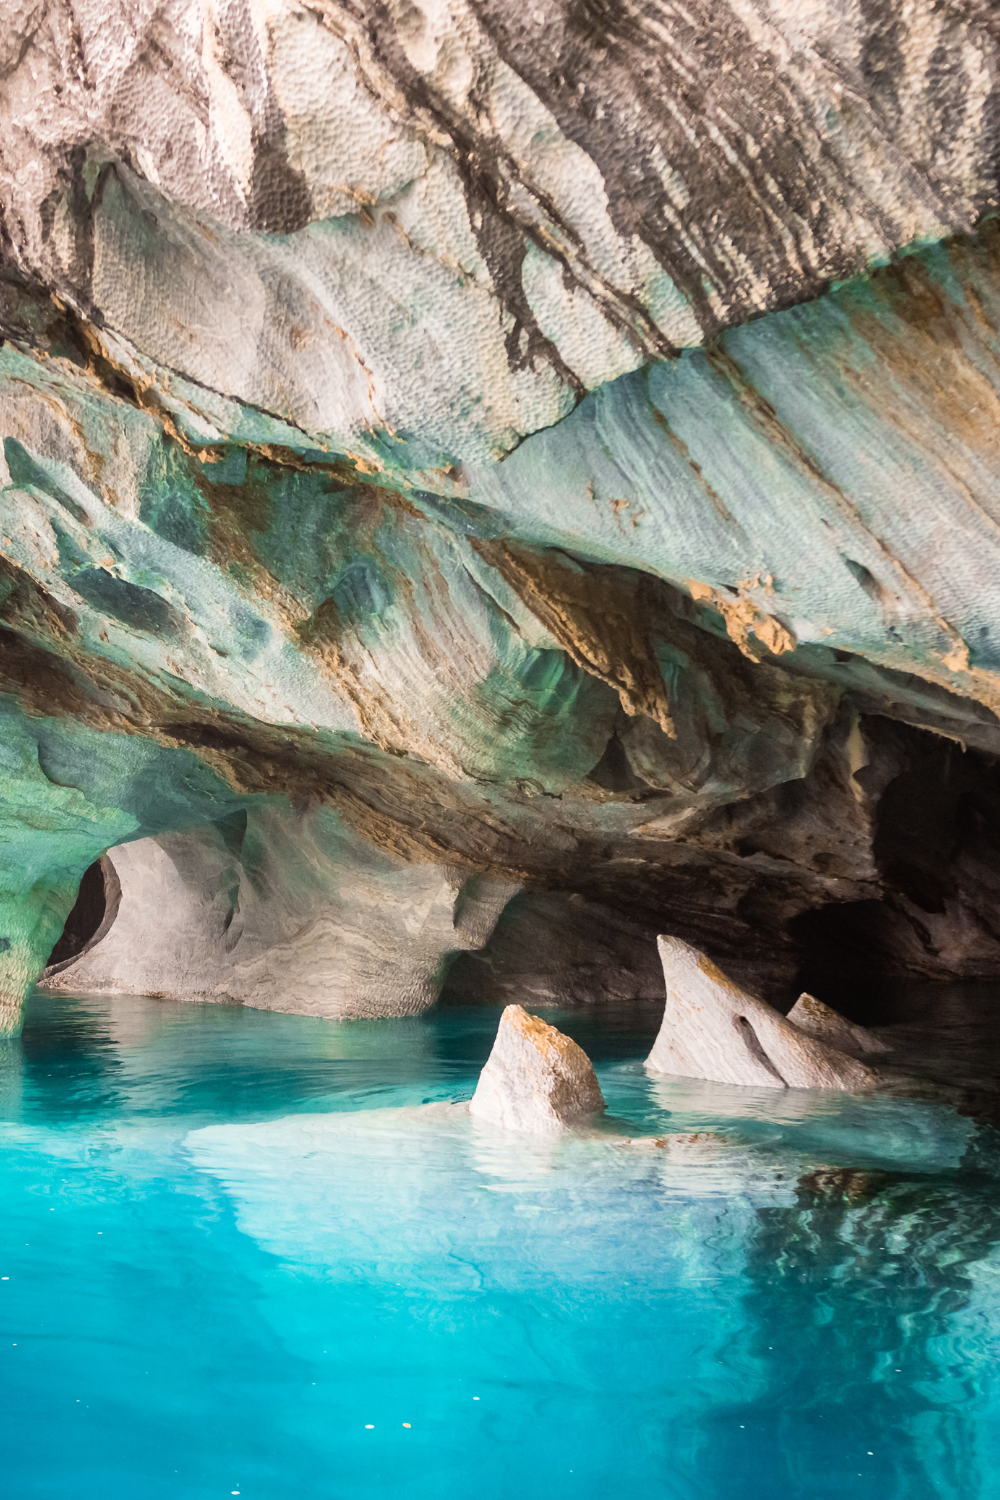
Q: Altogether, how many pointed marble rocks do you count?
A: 3